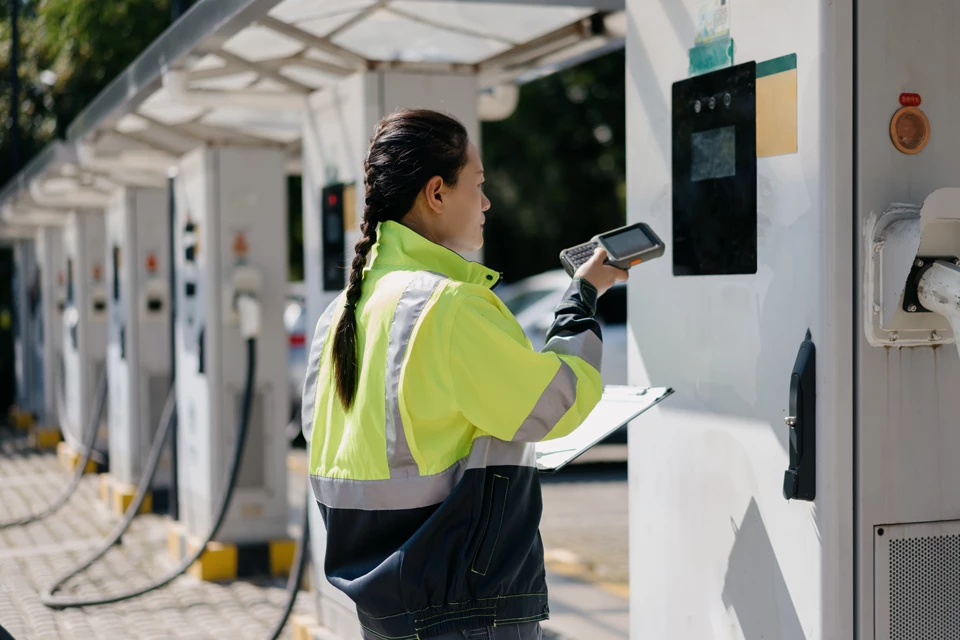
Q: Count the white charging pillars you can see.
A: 7